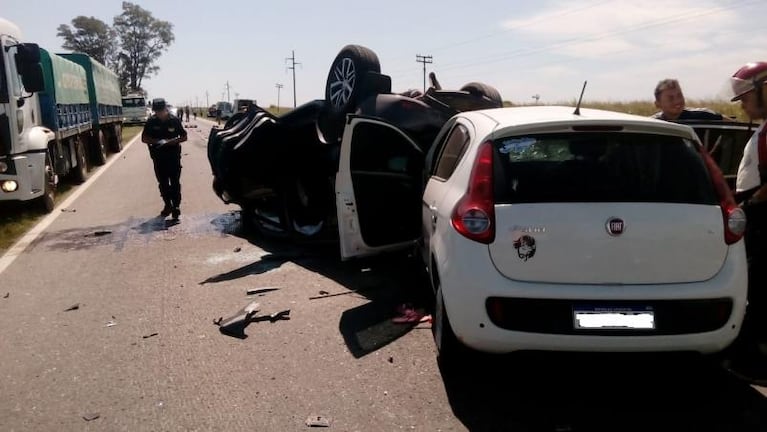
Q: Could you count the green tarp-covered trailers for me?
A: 2